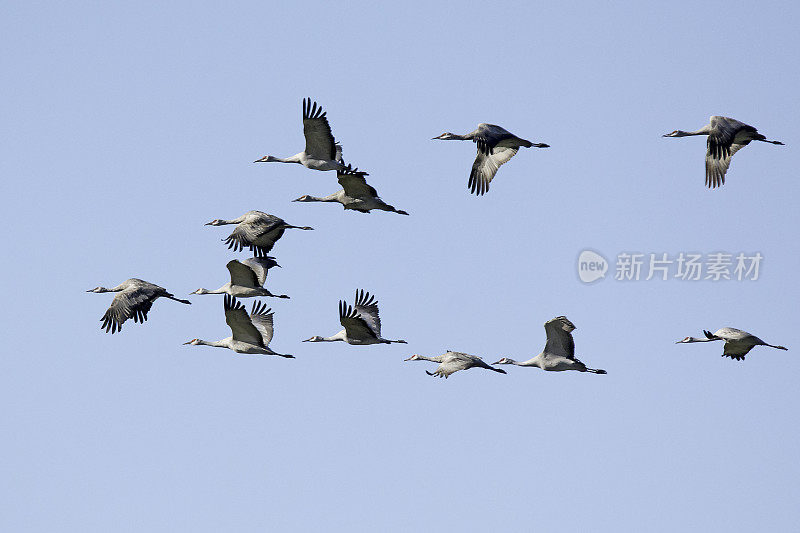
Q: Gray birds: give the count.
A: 12